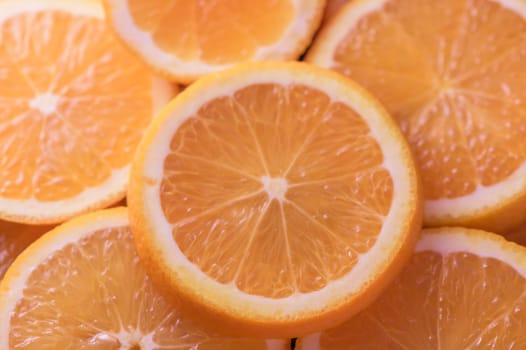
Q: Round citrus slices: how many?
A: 6